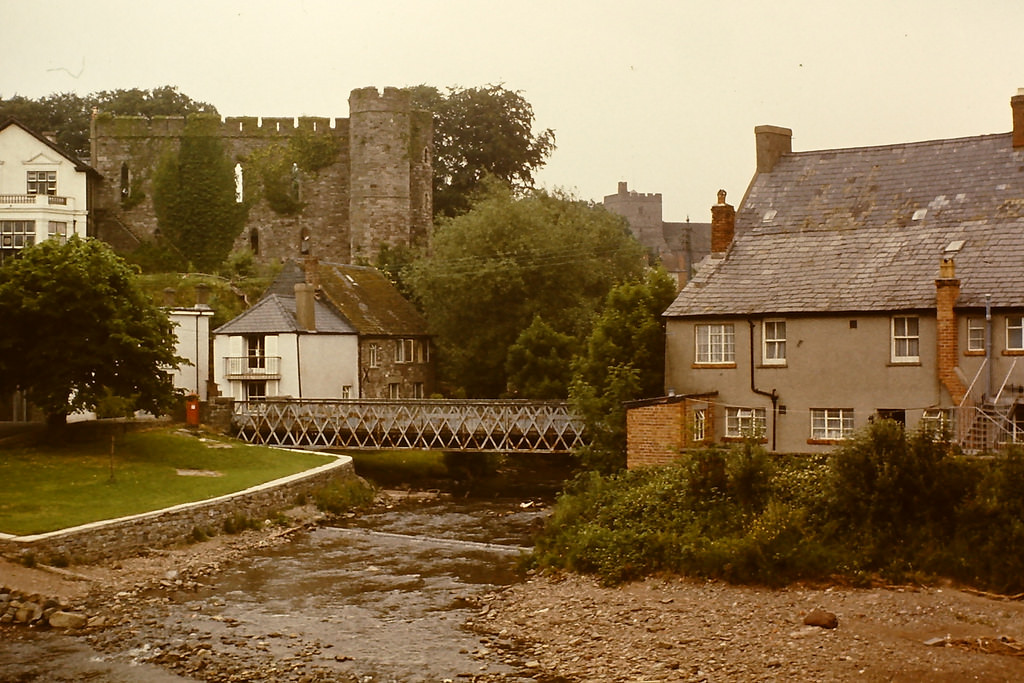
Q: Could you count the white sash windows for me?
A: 2